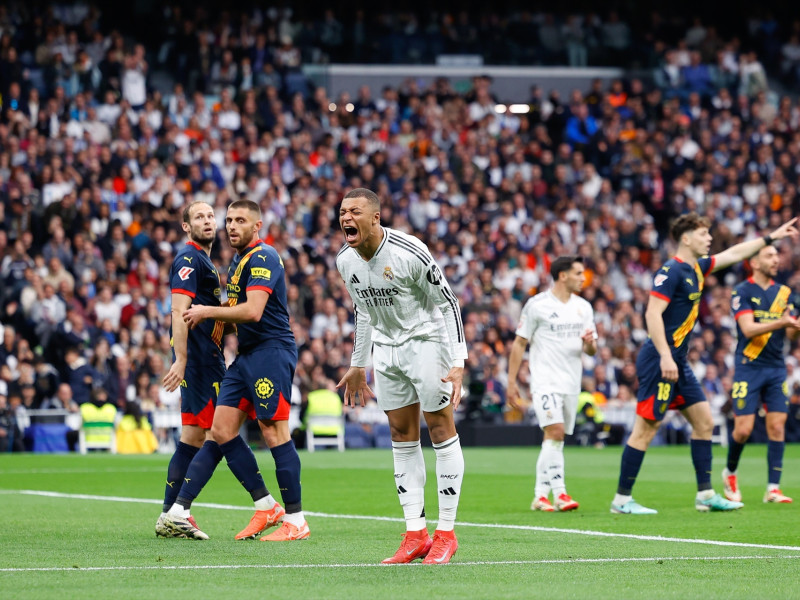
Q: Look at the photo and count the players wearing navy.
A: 4